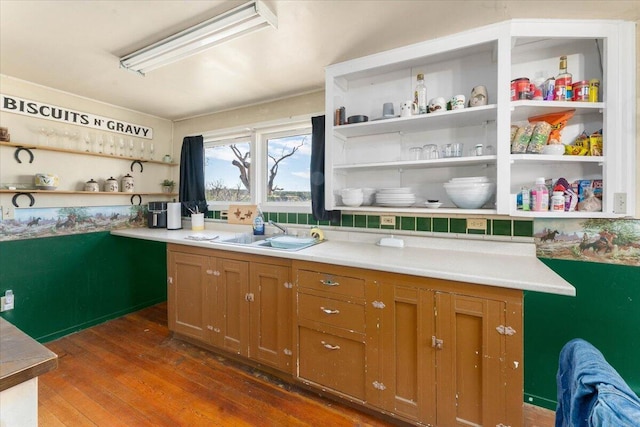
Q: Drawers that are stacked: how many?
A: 3